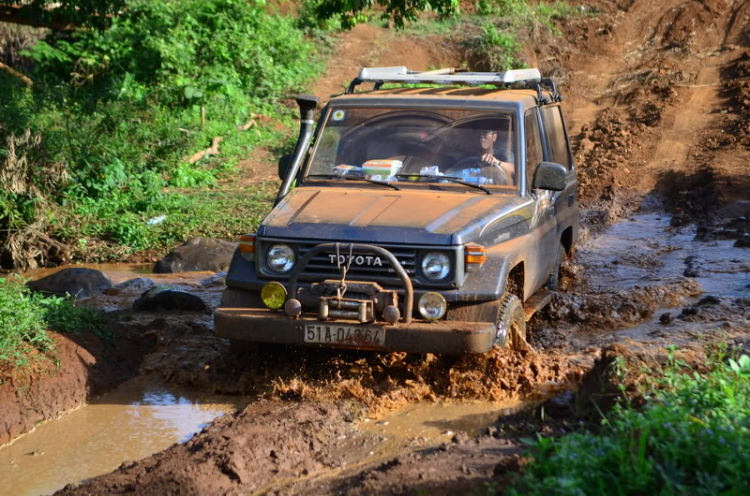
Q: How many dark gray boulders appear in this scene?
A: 3